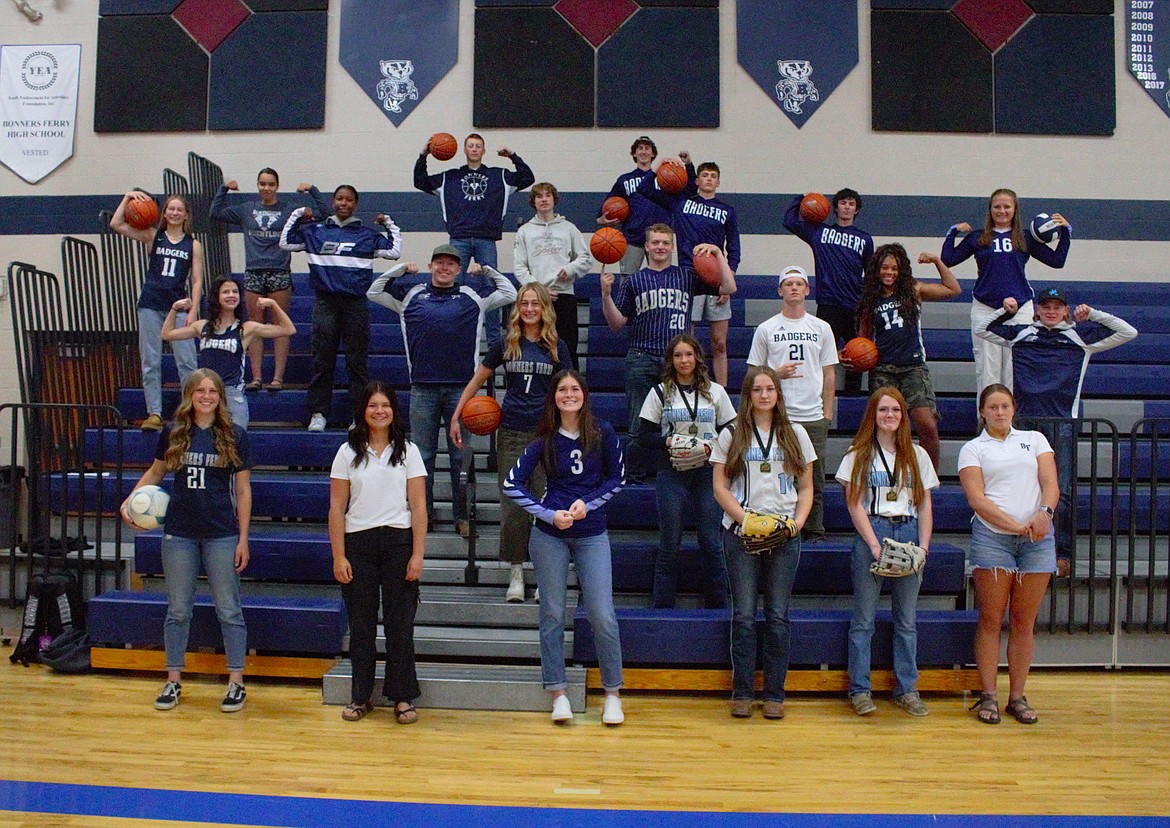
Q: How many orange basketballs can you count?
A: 8